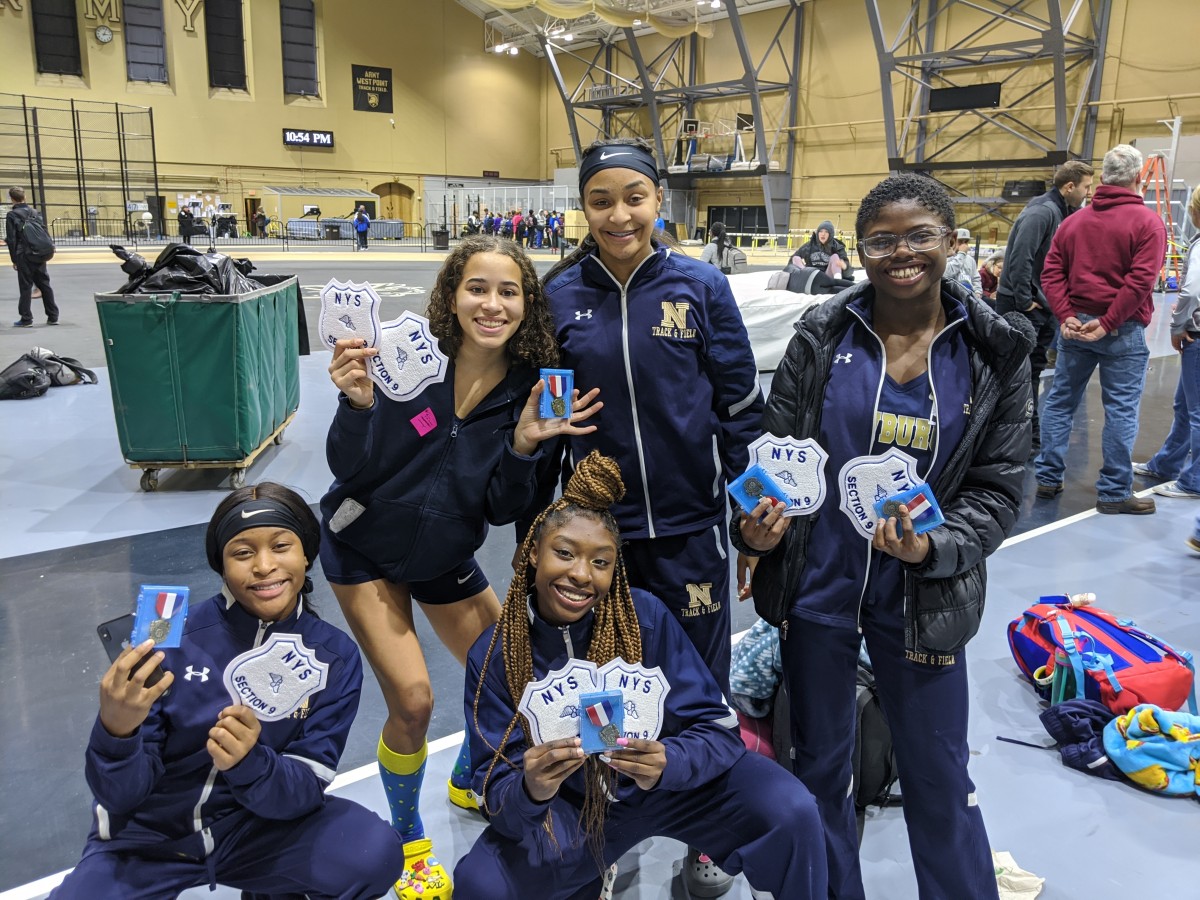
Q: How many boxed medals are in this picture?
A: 5